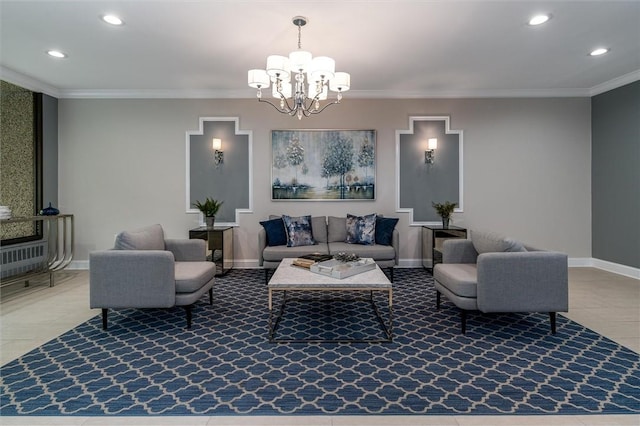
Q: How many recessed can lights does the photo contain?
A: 4